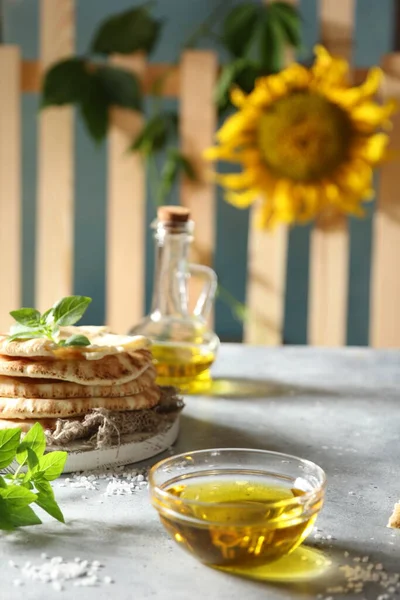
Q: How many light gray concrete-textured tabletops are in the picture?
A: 1